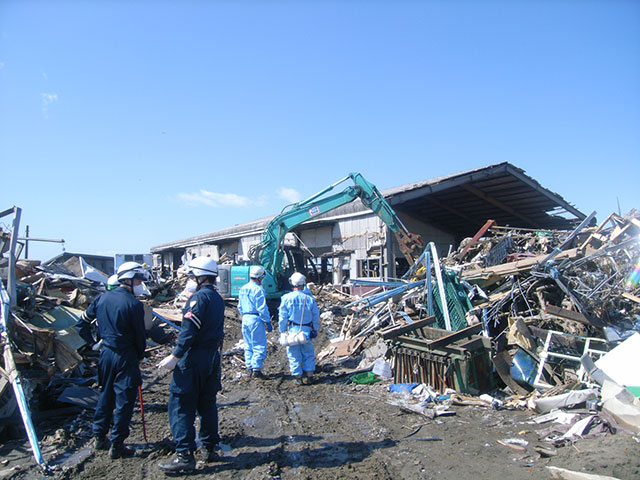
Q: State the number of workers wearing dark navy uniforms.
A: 2